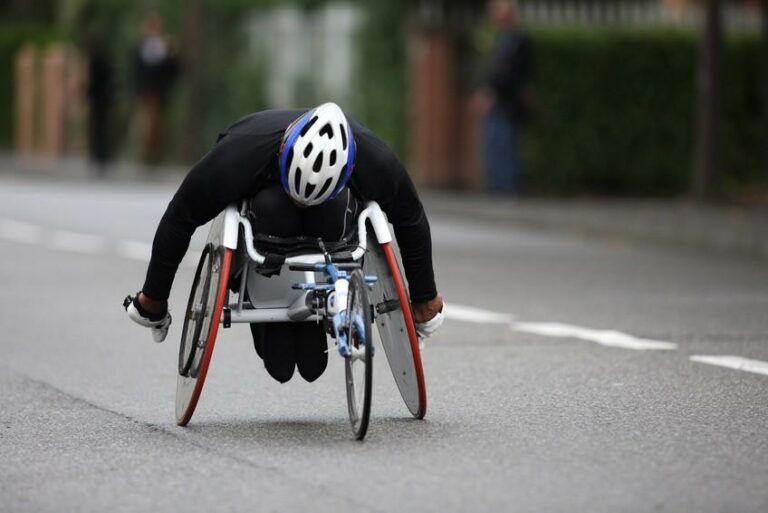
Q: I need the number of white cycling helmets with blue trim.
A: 1